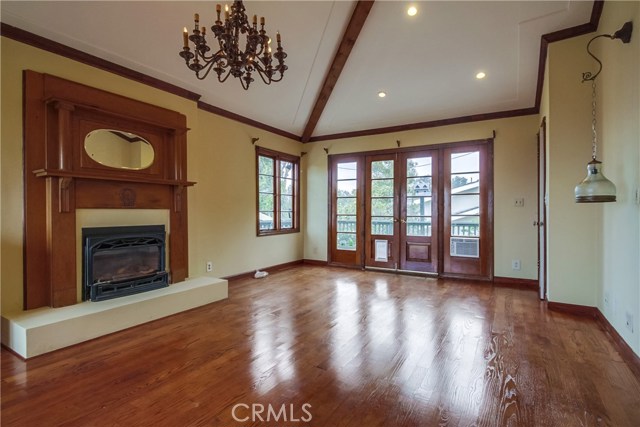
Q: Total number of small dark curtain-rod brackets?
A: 5